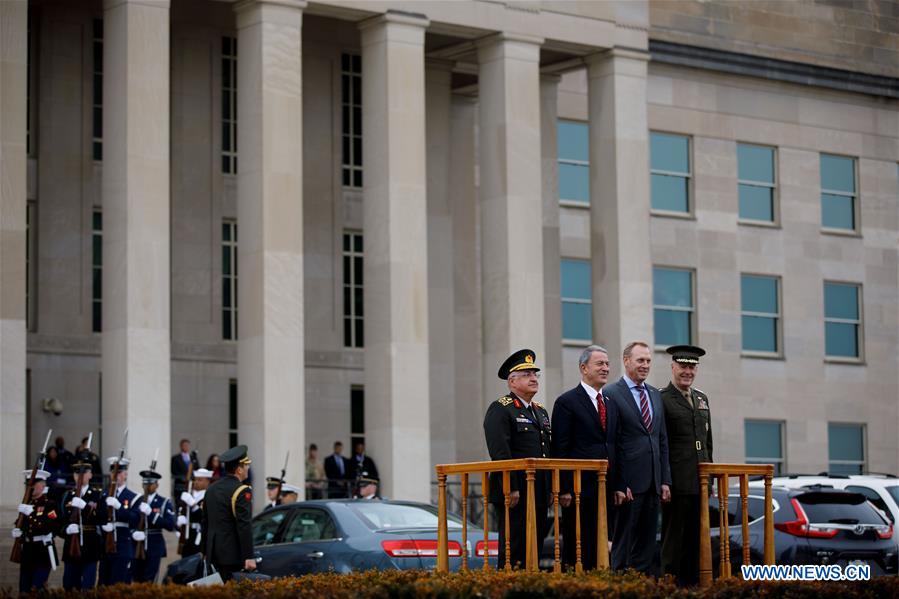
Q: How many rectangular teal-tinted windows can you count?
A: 10